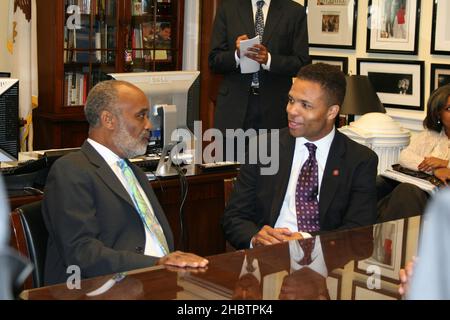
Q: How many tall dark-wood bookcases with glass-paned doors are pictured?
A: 1